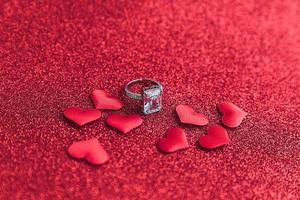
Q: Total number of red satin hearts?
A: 8